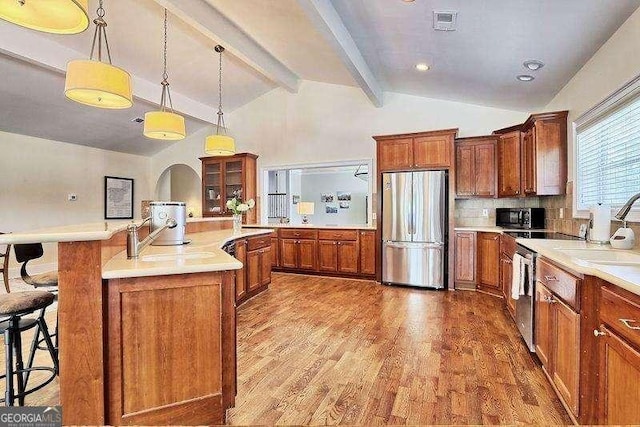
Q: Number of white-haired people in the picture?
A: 0